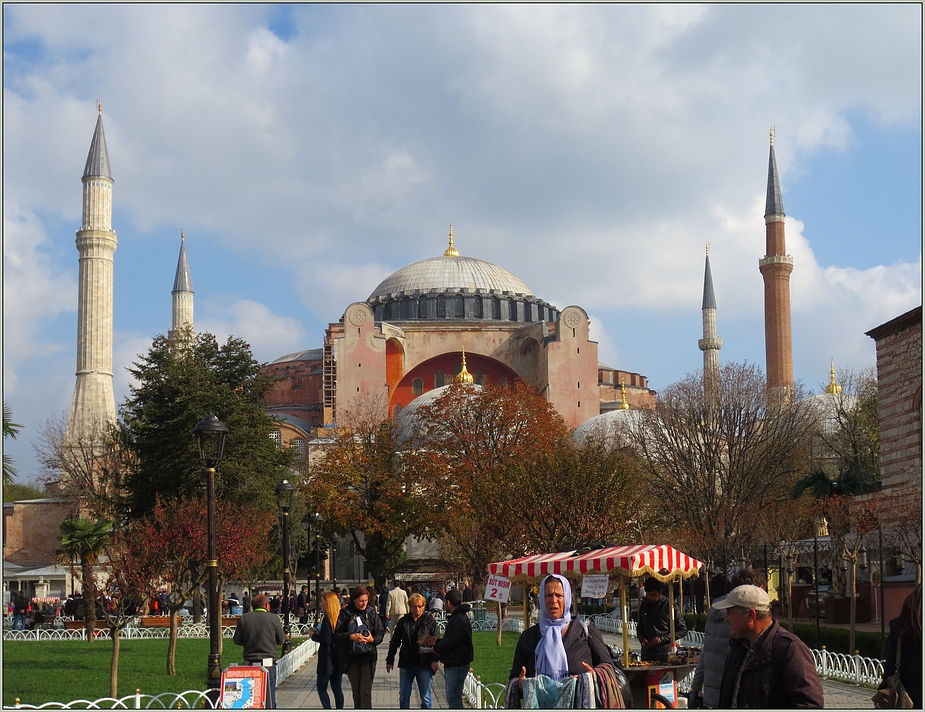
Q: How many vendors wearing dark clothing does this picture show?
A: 2